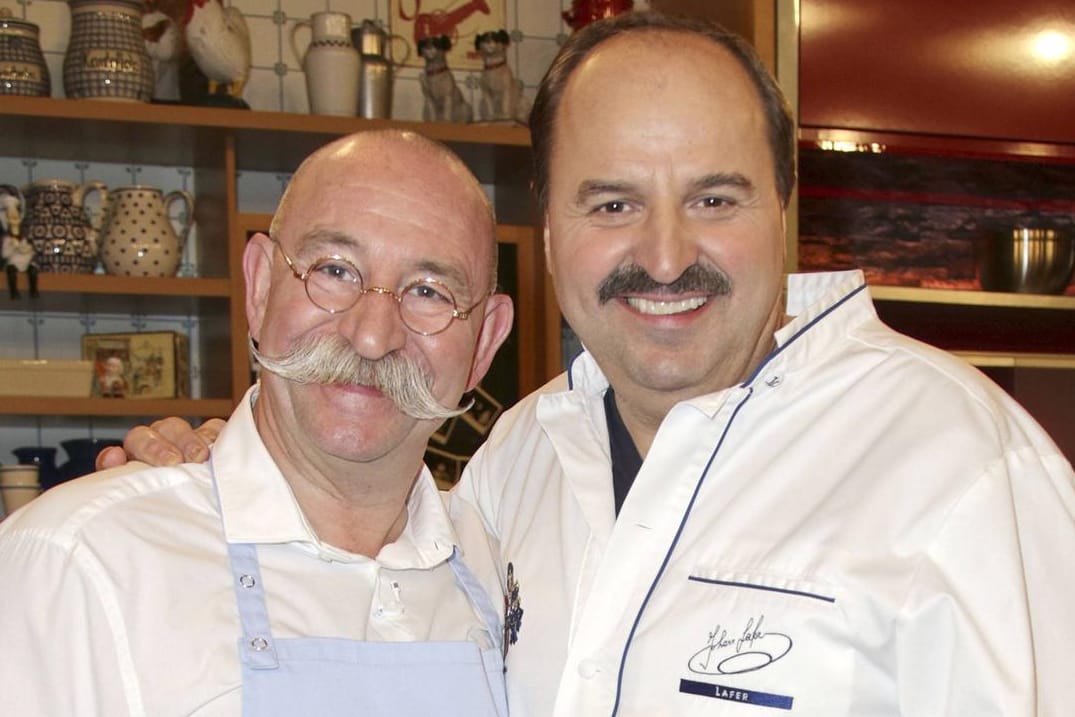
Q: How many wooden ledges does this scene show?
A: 3